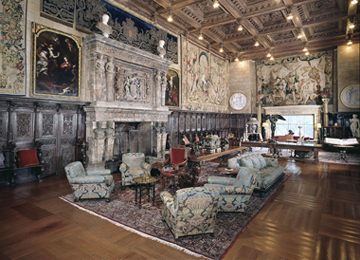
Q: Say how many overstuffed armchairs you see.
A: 4